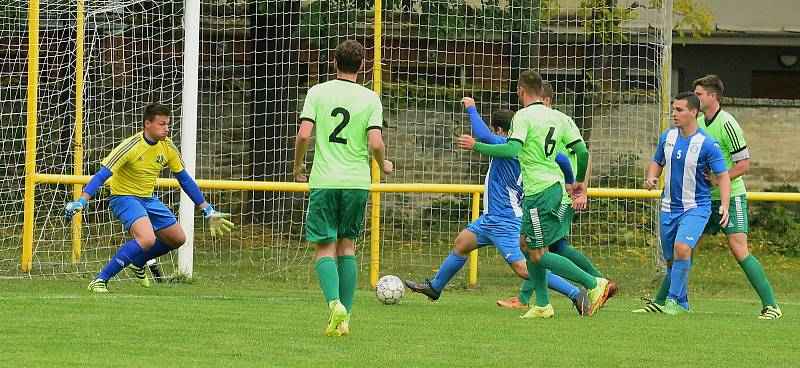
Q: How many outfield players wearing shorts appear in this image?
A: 6